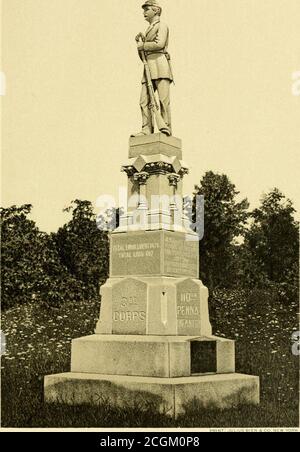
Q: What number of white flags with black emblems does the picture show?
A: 0